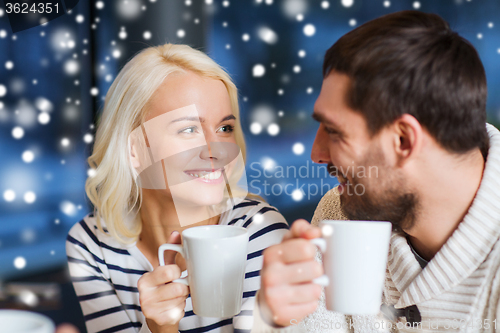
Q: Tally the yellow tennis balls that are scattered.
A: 0